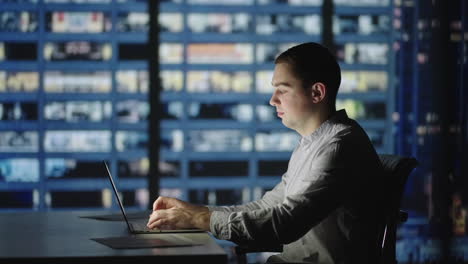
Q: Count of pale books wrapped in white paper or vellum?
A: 0